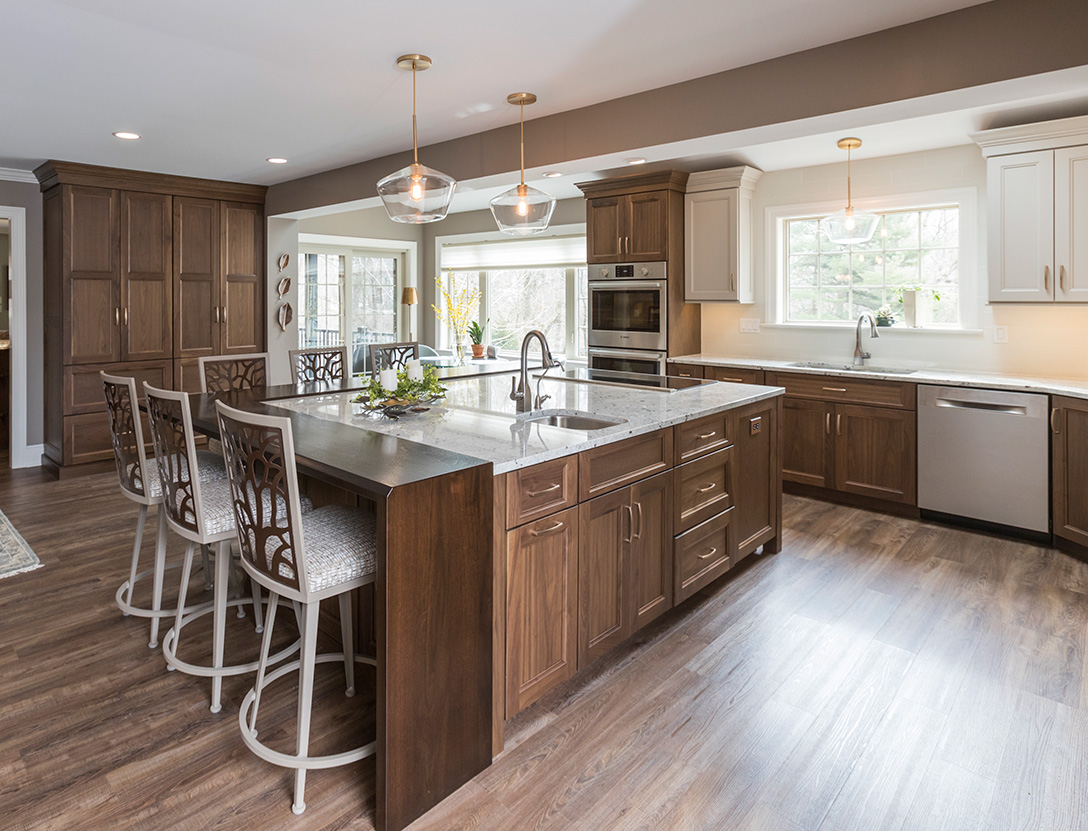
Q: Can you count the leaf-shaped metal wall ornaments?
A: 3